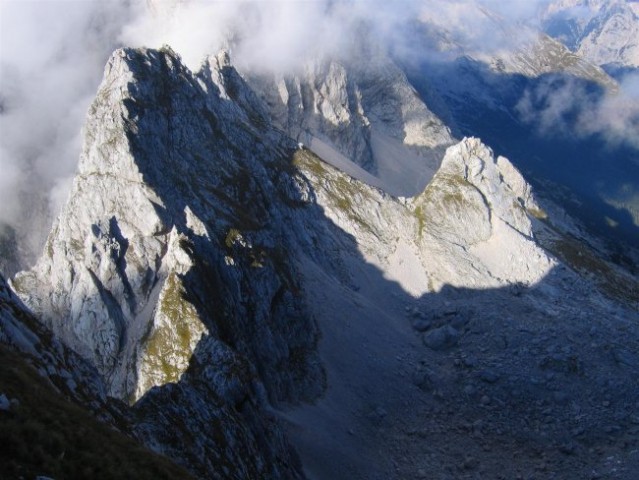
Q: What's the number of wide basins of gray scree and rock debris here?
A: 1